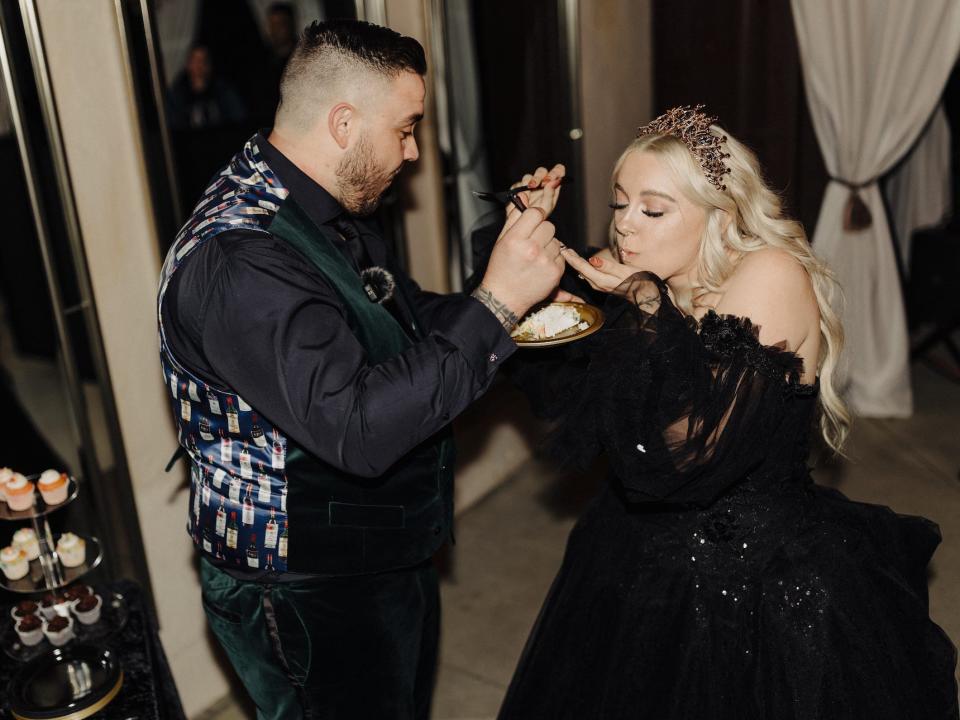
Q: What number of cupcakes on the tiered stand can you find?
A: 12